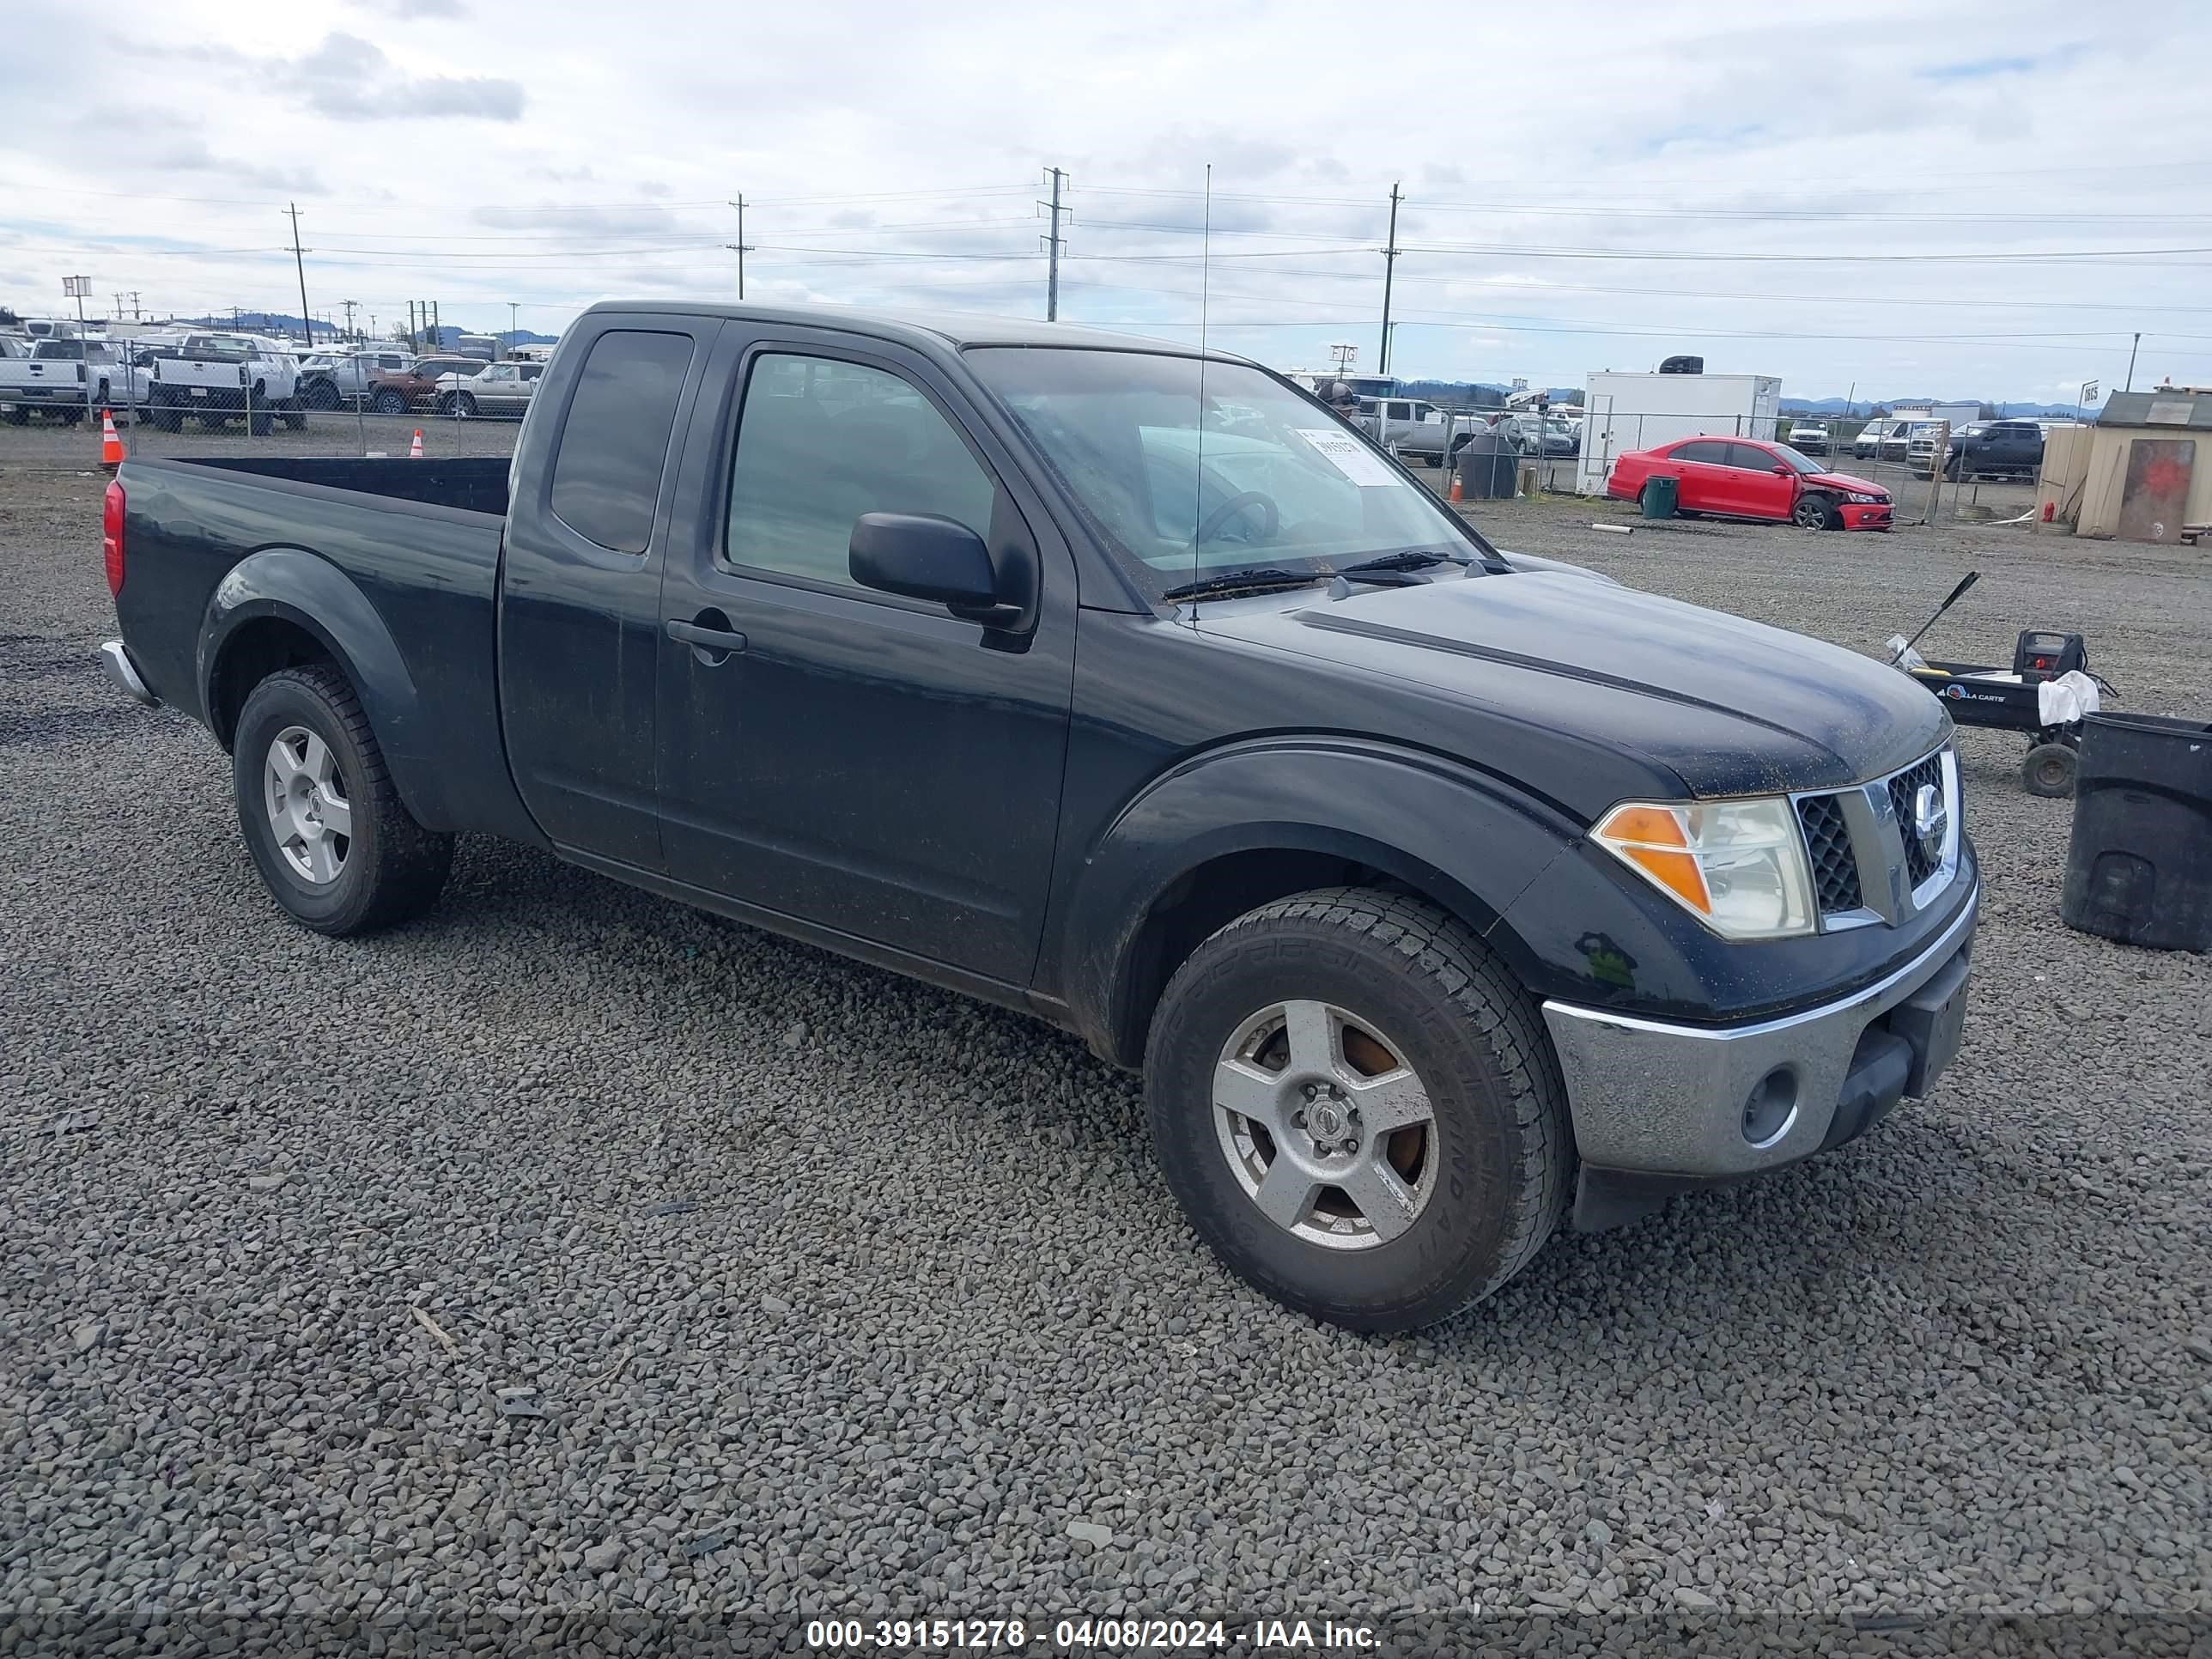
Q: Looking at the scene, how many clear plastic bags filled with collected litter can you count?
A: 0